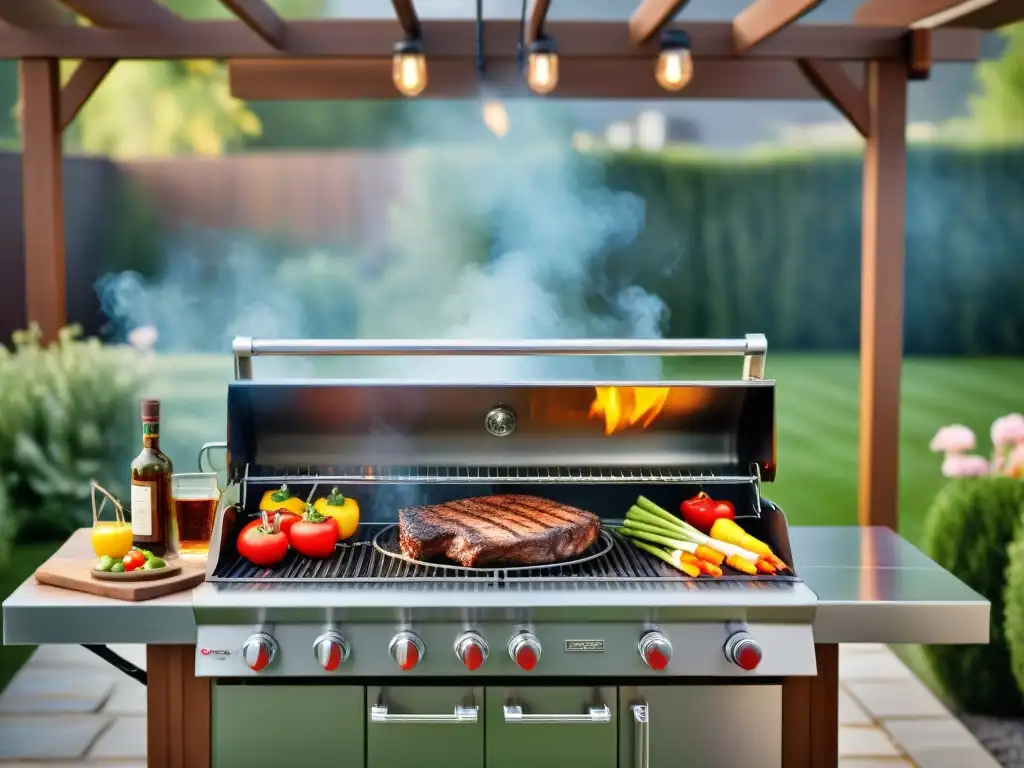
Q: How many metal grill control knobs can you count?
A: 7